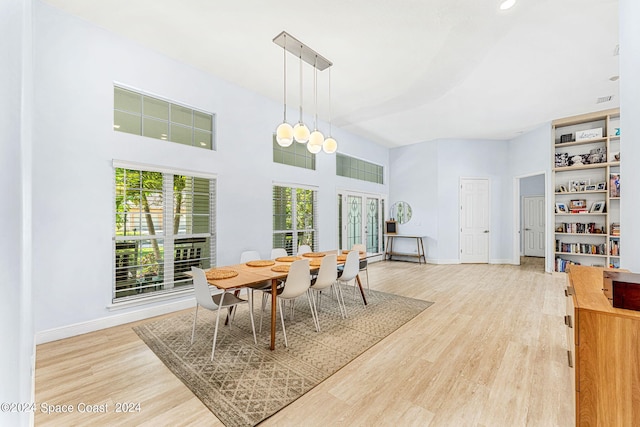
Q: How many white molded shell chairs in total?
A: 8